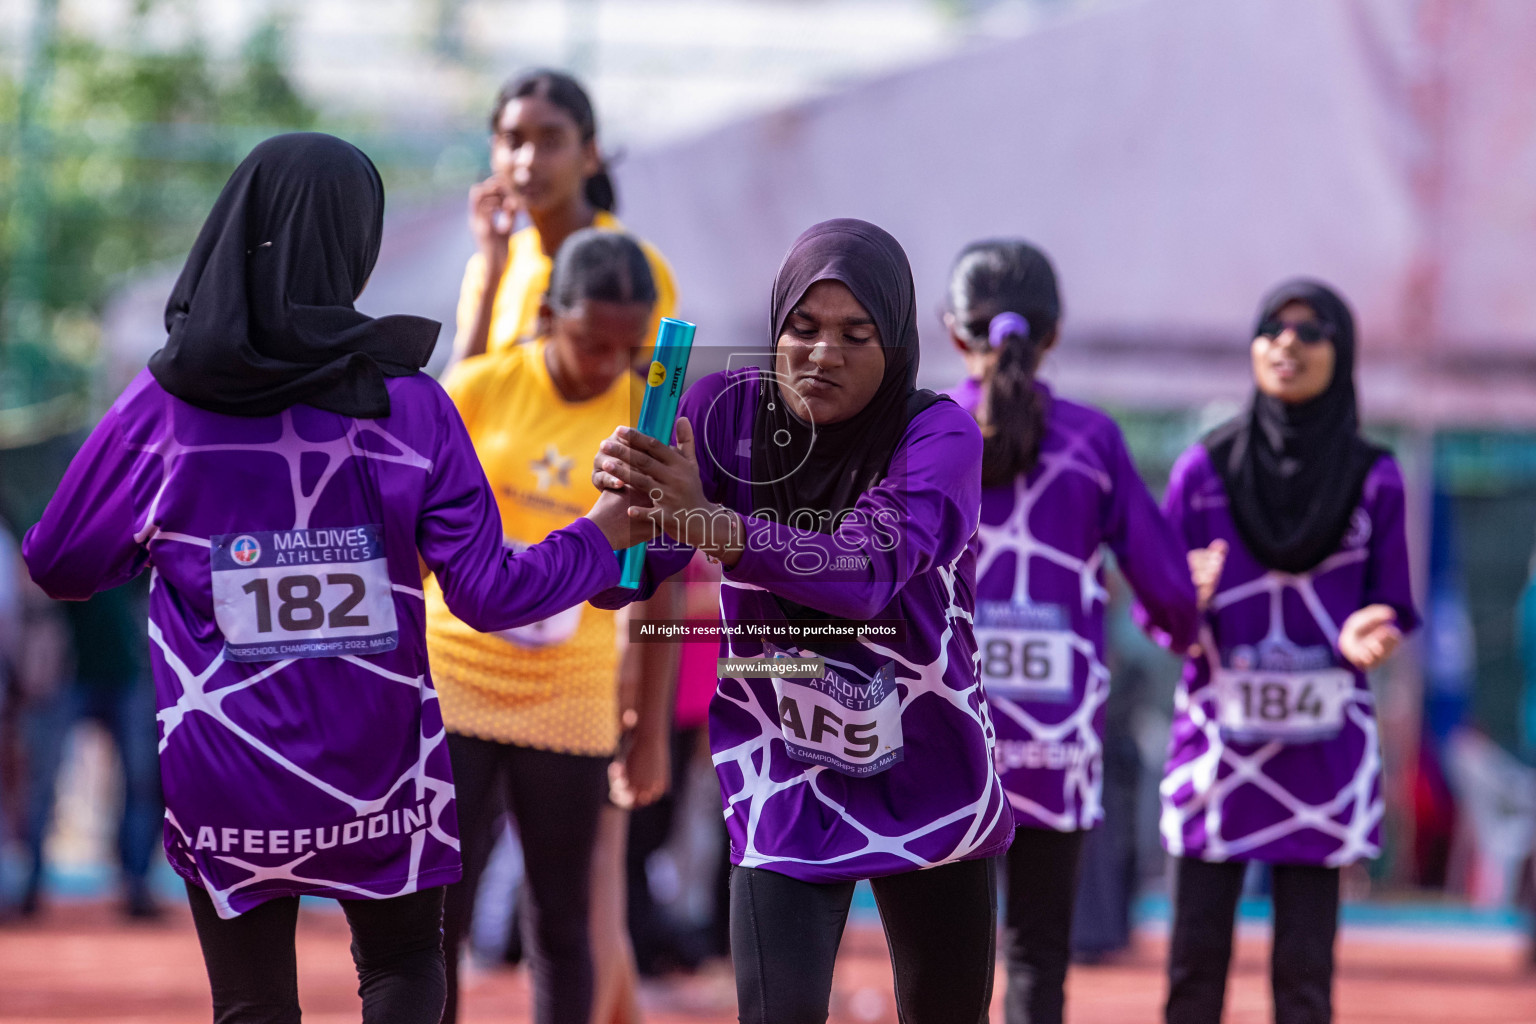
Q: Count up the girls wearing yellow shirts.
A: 2